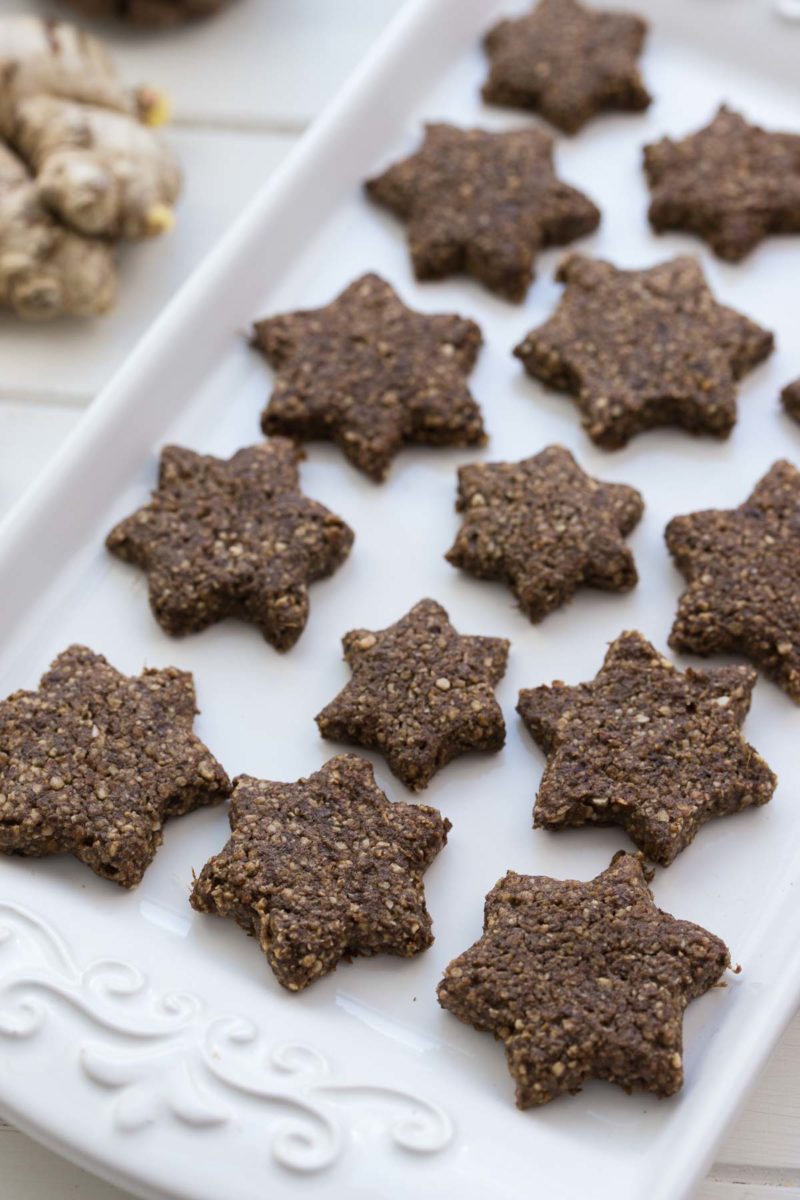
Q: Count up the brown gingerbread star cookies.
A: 14